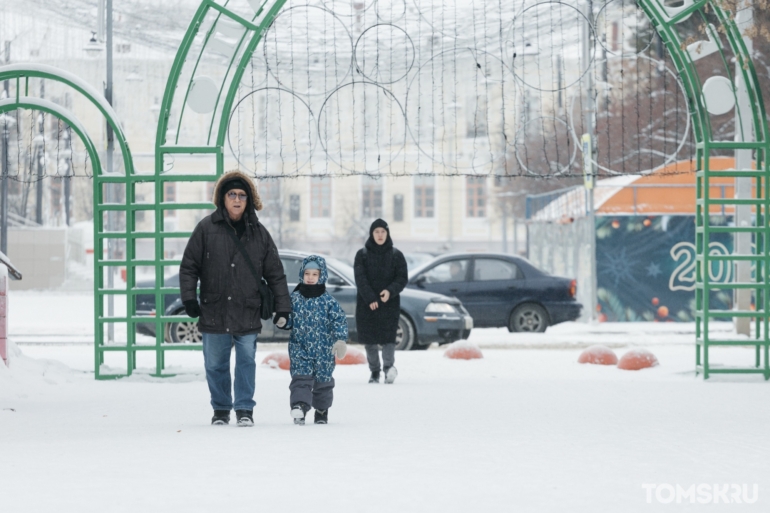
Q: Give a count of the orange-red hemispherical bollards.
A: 5